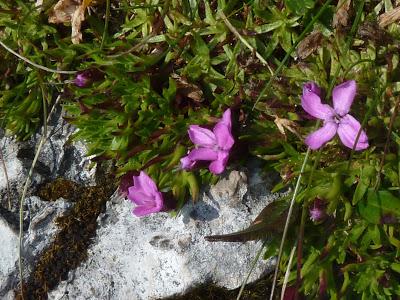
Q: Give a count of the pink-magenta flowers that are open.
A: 3